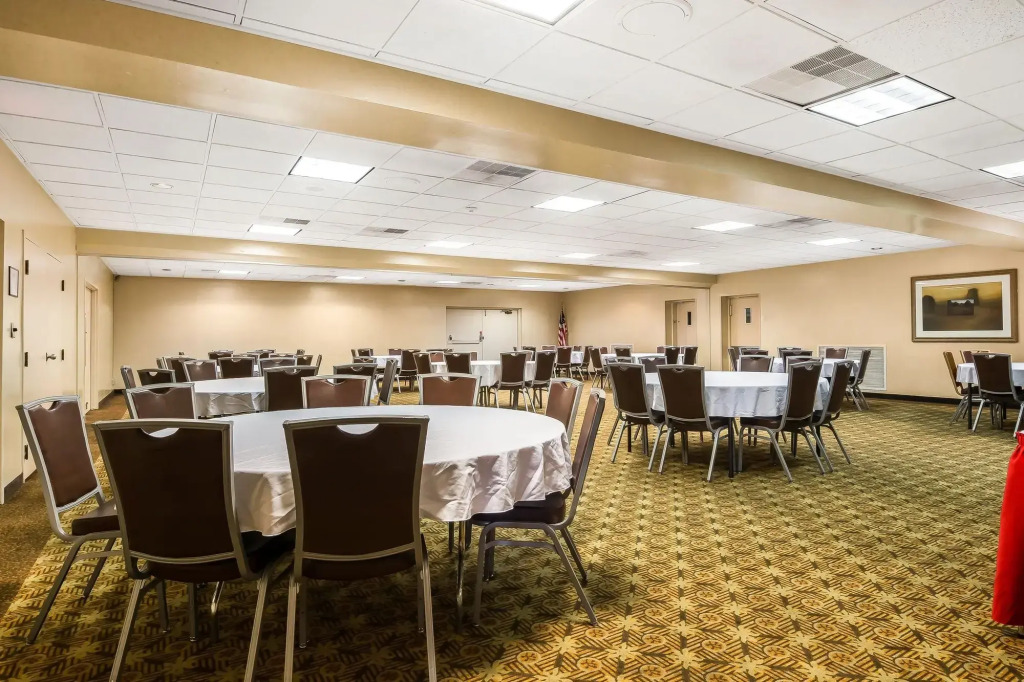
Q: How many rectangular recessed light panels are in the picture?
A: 15